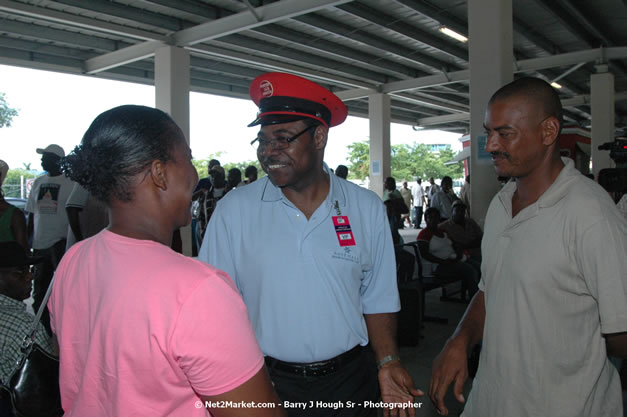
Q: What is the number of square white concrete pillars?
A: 4